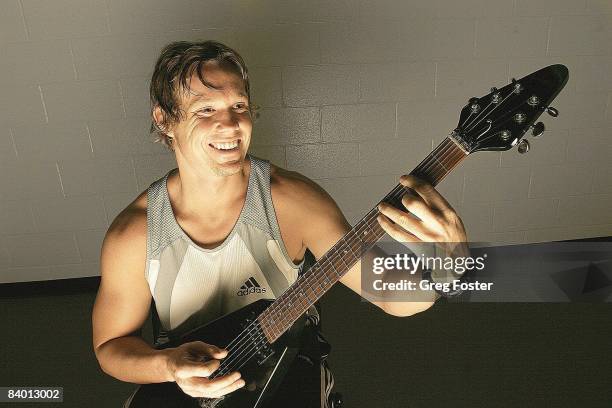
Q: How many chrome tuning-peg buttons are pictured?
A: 6